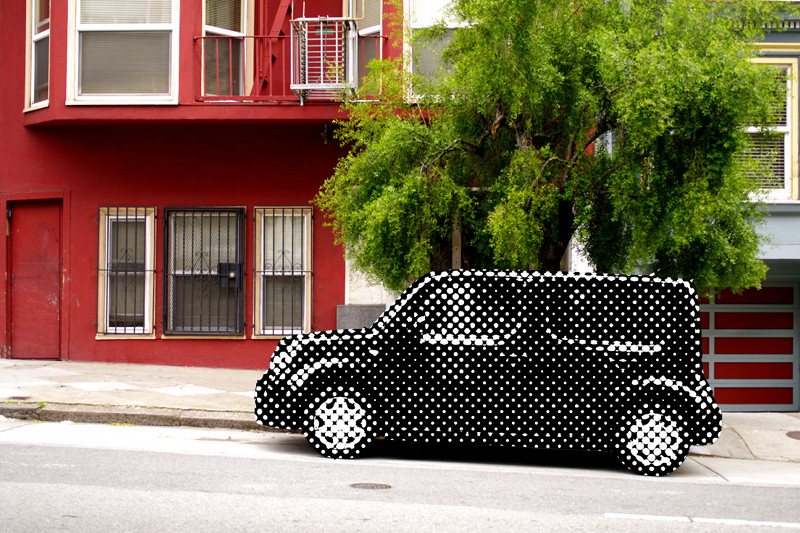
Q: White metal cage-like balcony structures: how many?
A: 1